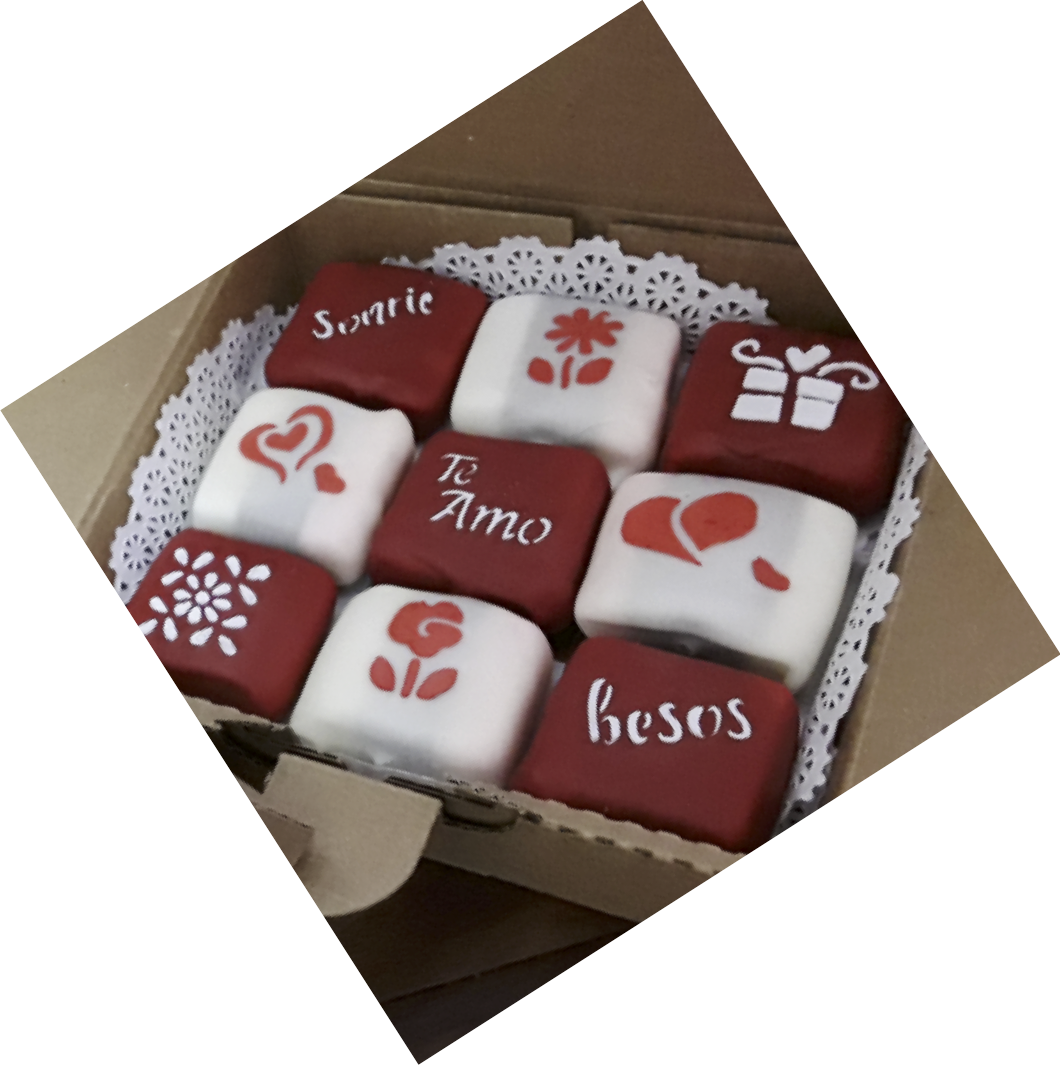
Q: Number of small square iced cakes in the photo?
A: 9